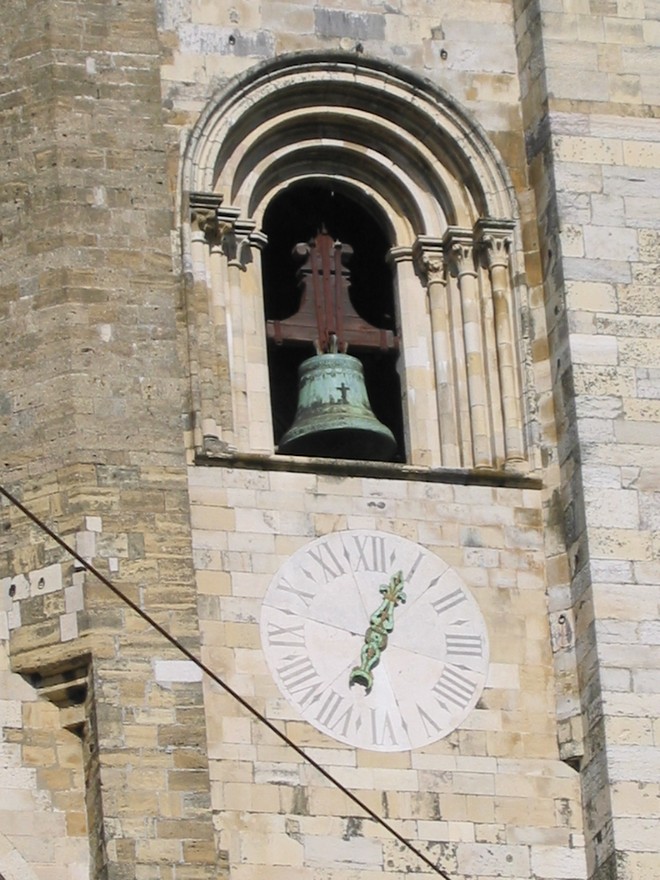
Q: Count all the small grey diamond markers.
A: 12